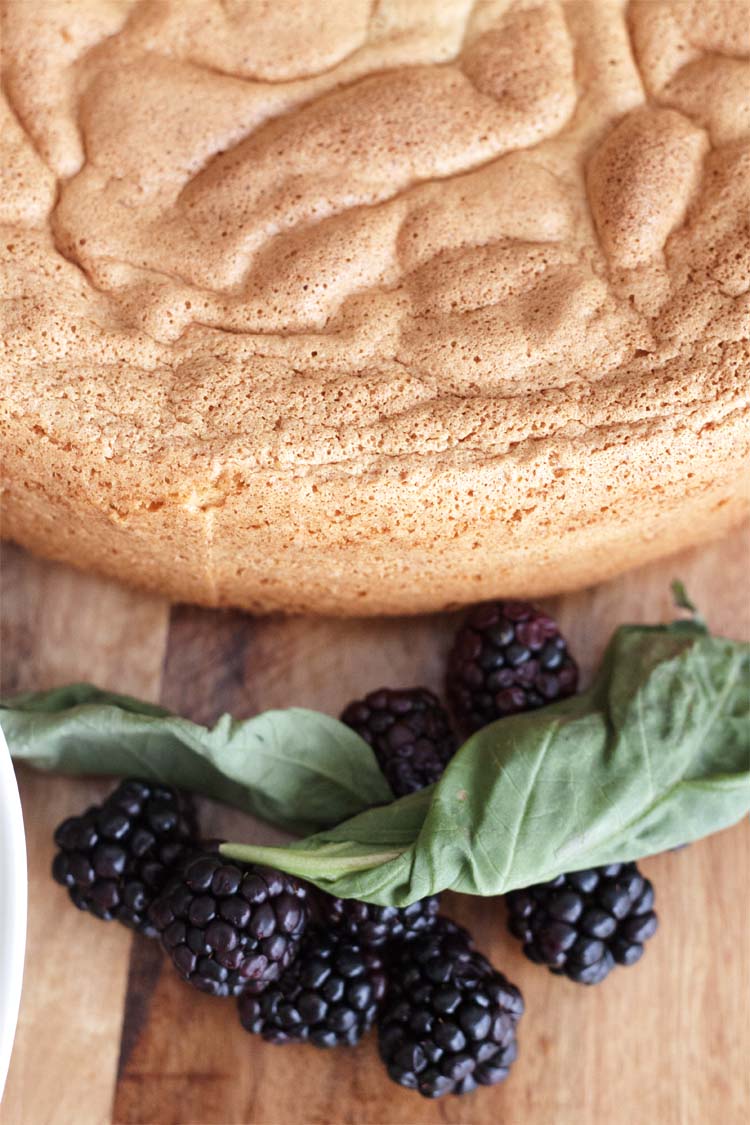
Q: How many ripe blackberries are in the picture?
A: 8